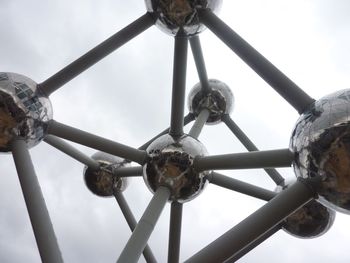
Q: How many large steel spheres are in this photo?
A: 7